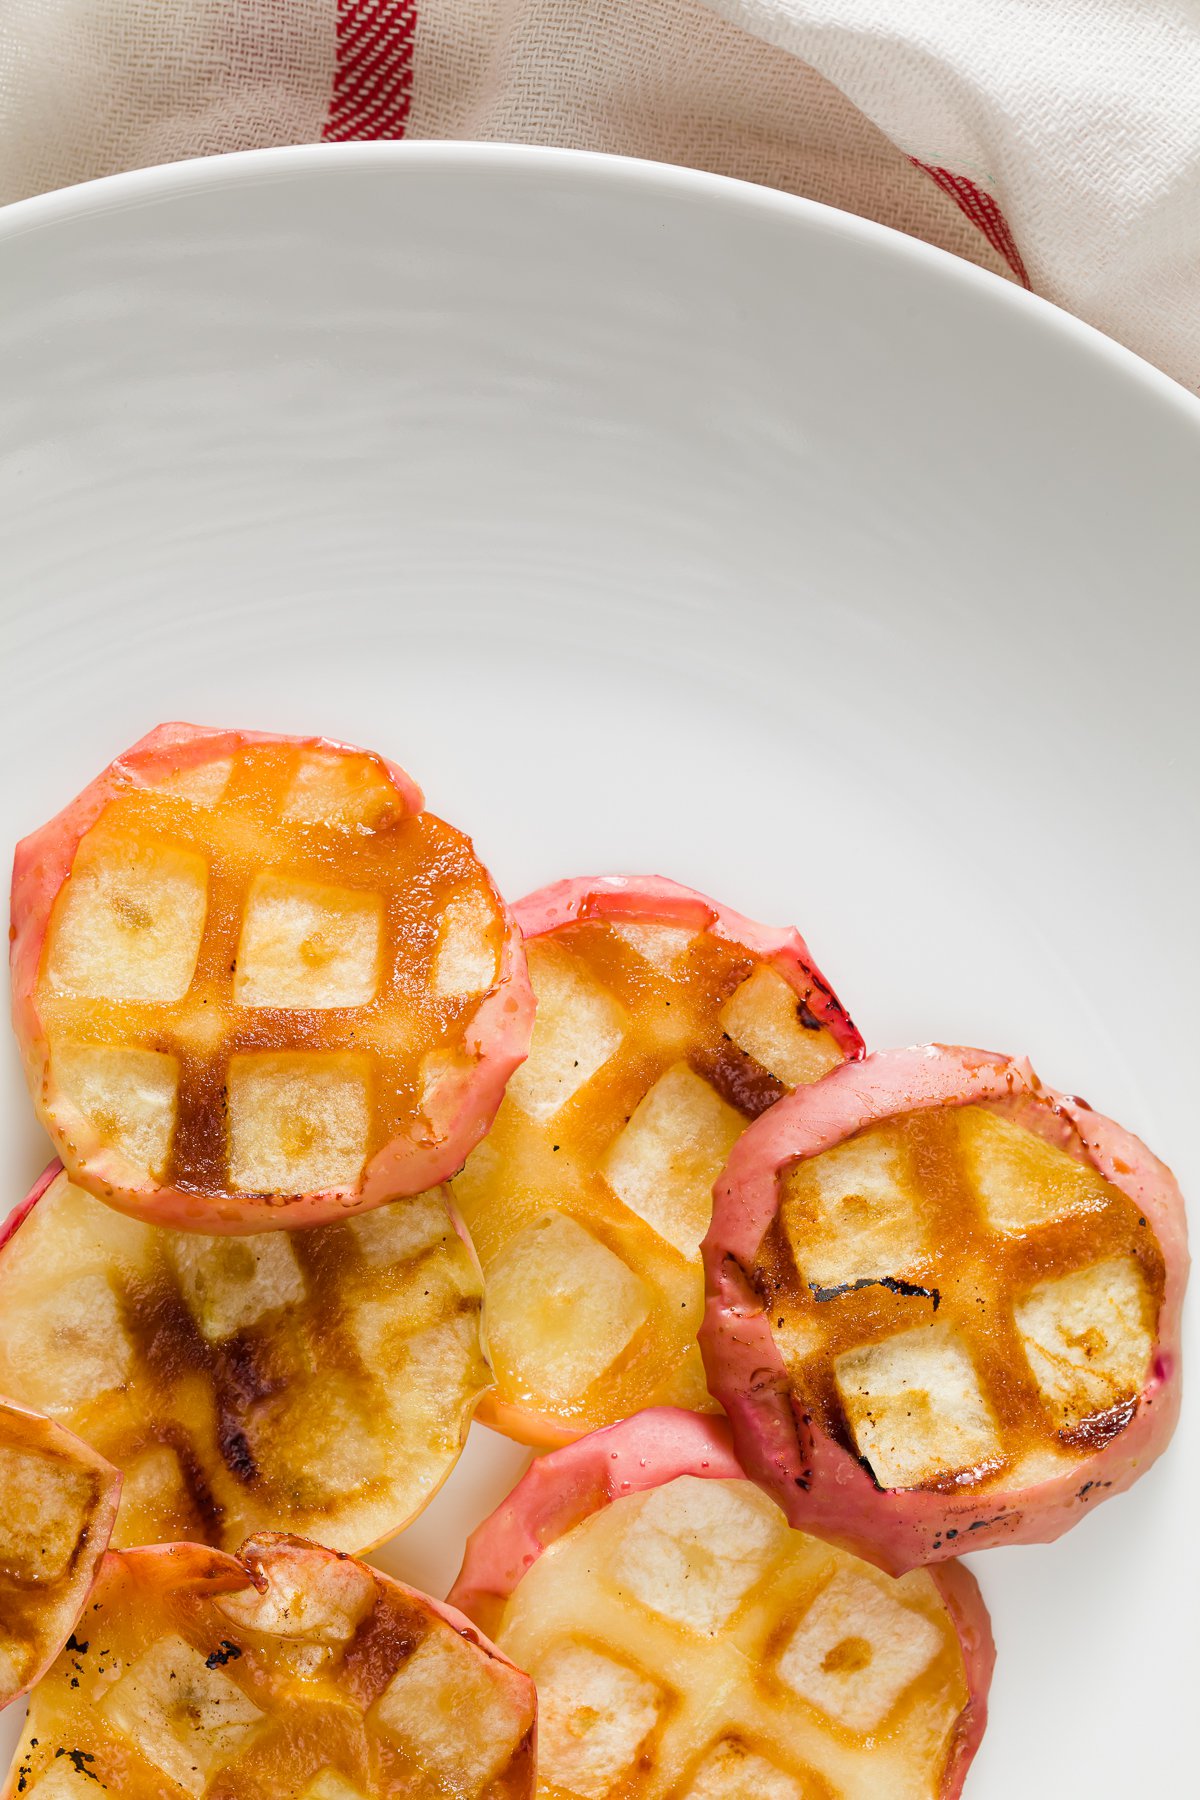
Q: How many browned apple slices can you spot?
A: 7